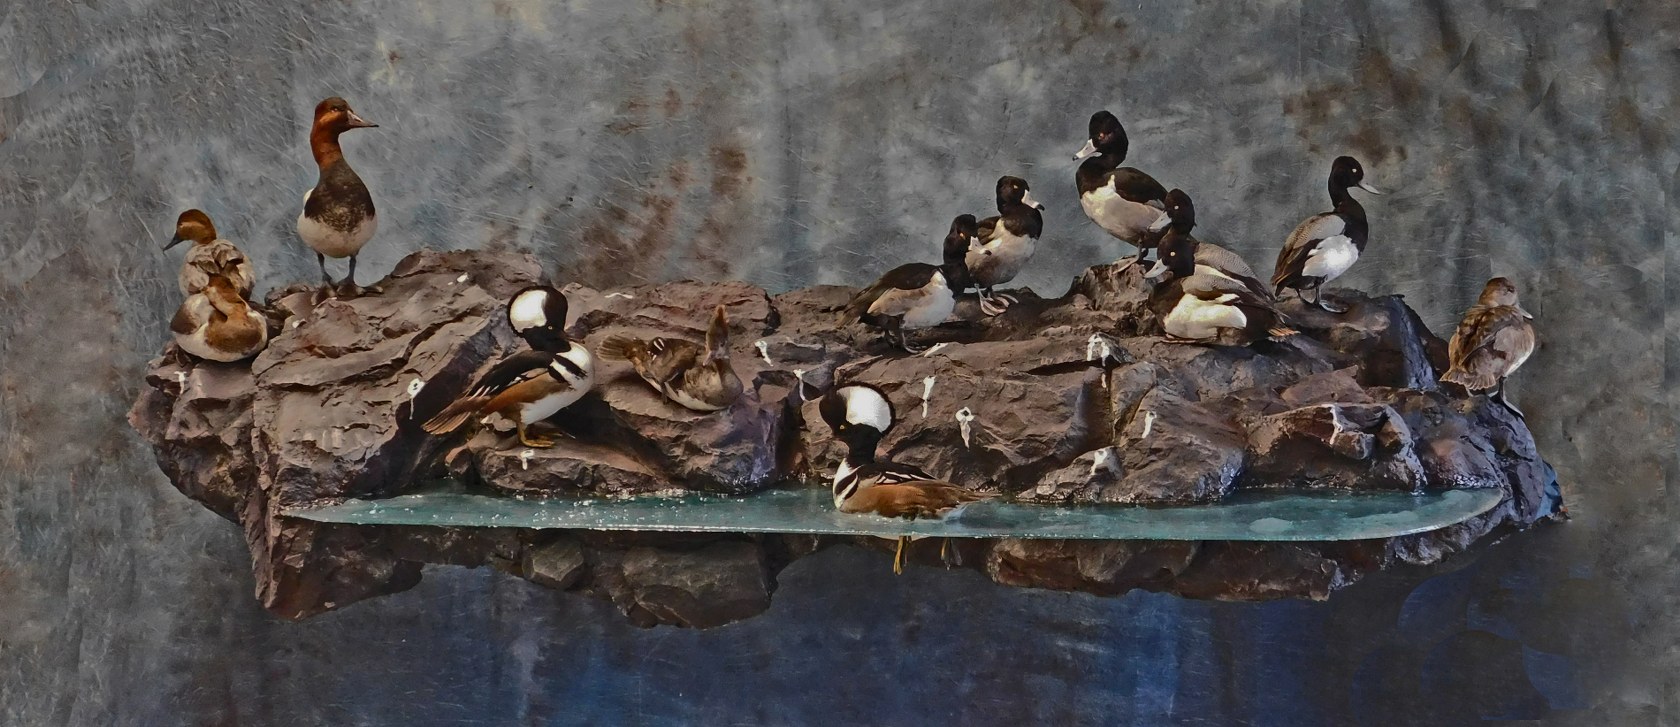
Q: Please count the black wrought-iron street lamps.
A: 0